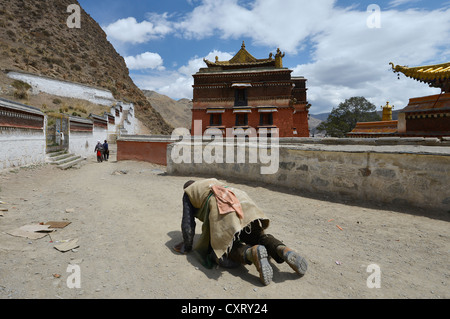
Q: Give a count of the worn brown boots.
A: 2